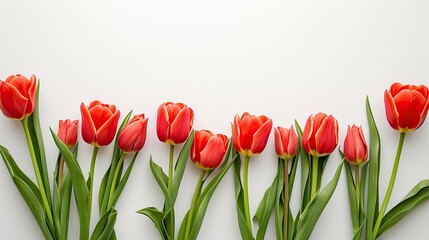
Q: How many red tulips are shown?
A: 11